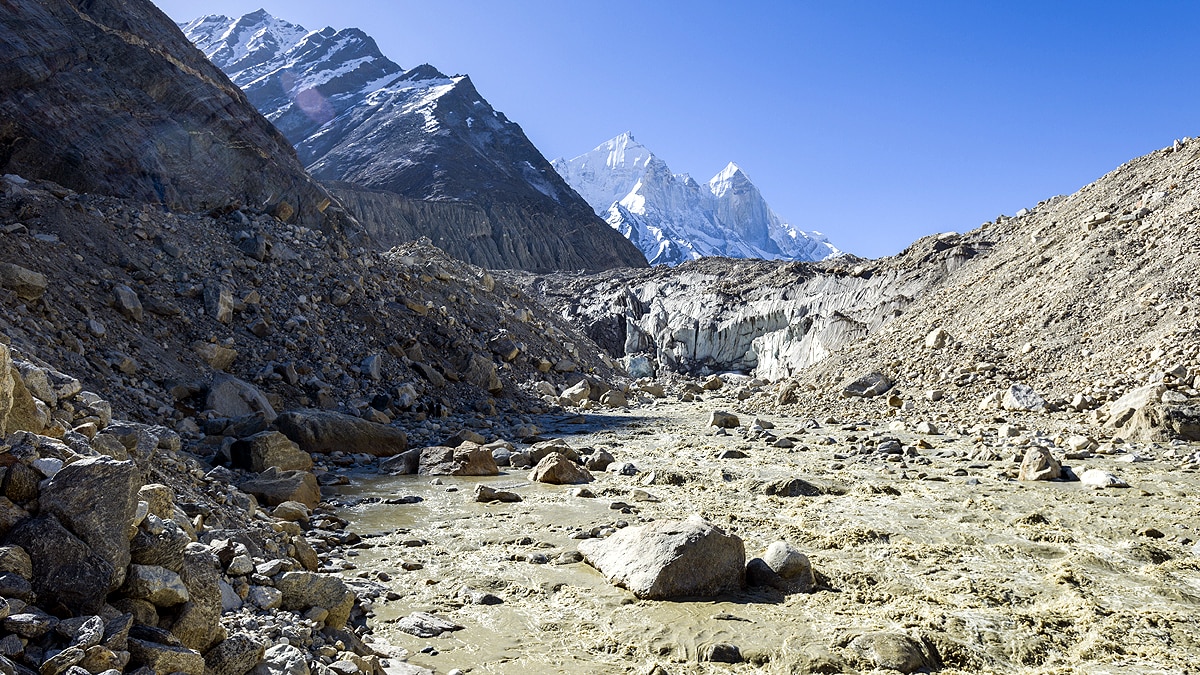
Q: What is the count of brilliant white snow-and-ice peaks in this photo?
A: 2